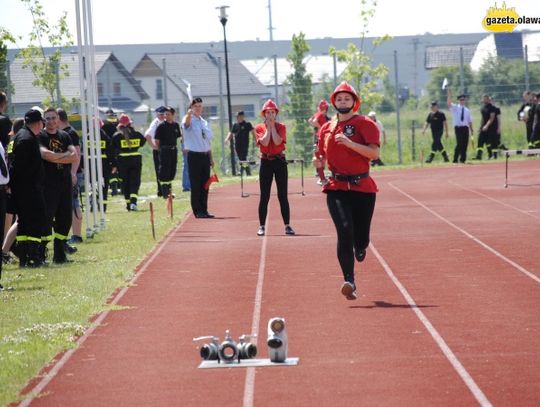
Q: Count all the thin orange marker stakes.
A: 2